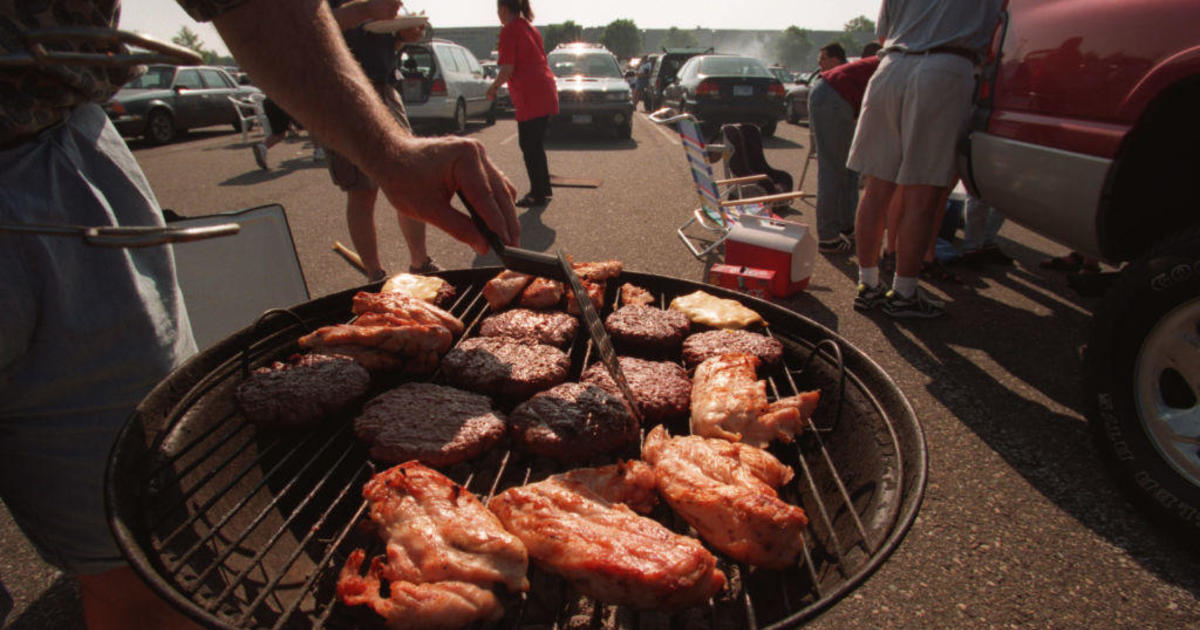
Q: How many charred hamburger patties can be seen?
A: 8